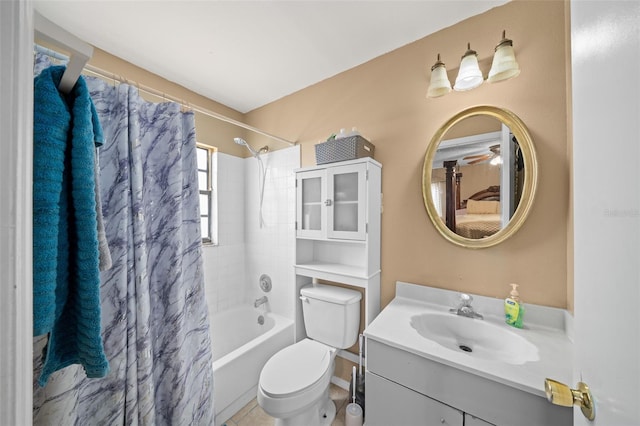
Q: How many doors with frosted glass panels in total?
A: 2